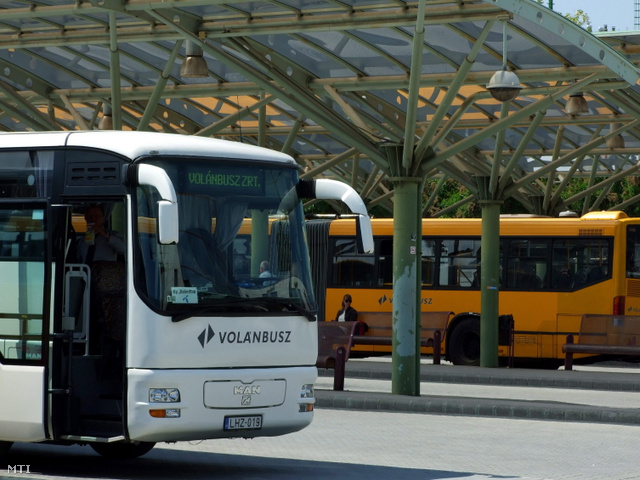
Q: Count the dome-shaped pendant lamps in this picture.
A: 5